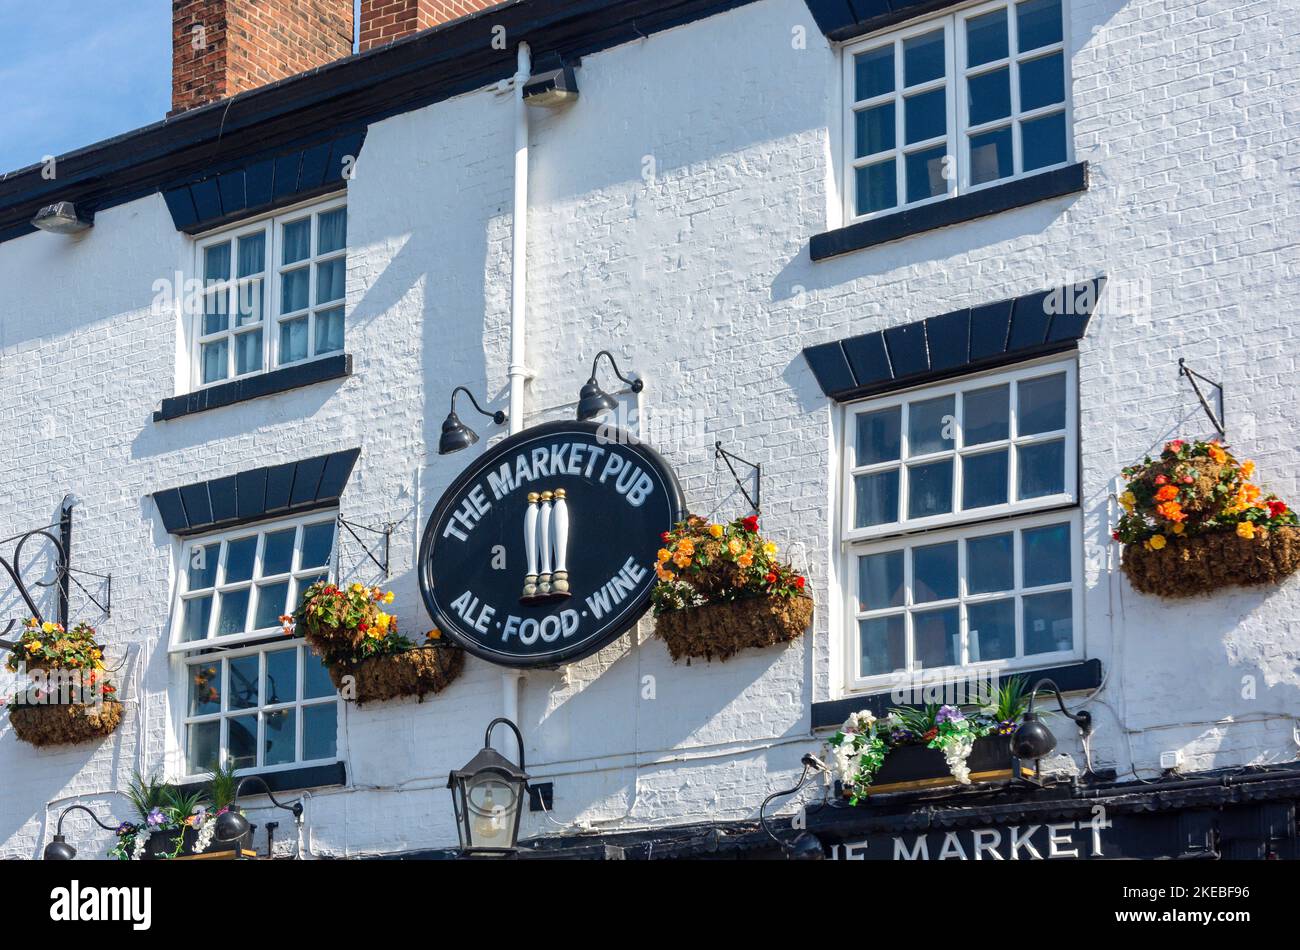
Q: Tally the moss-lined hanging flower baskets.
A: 4